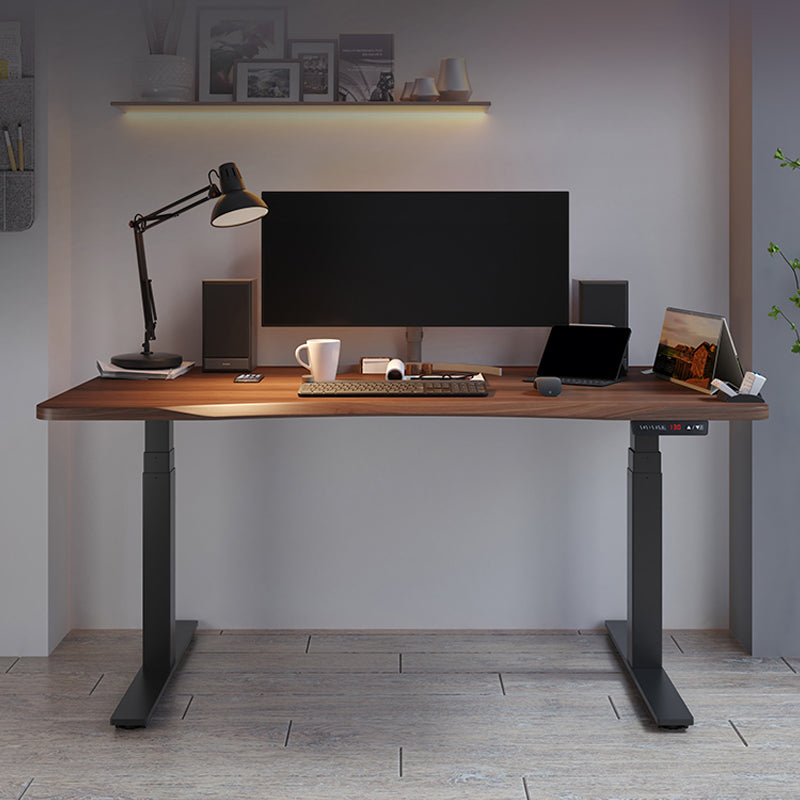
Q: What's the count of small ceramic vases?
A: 3